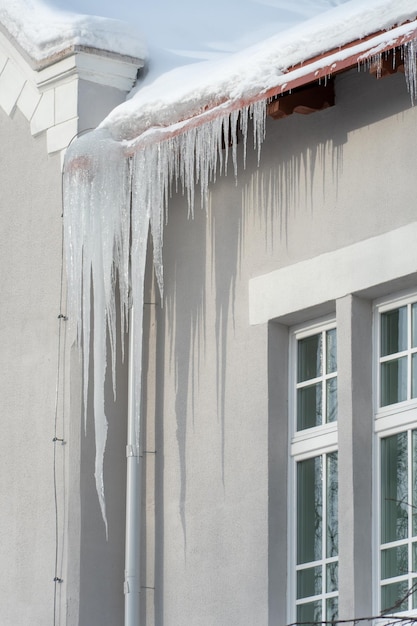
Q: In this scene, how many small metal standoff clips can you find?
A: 3